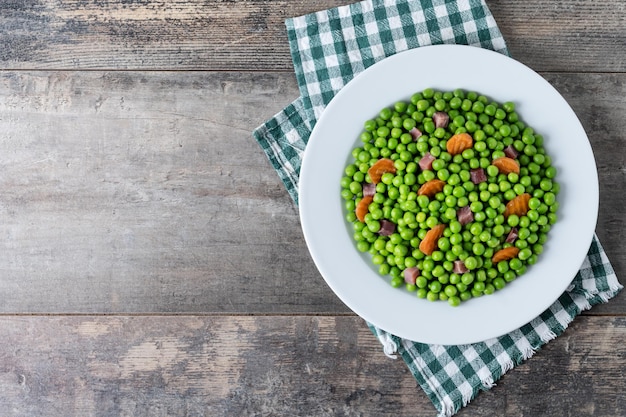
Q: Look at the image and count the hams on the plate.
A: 11